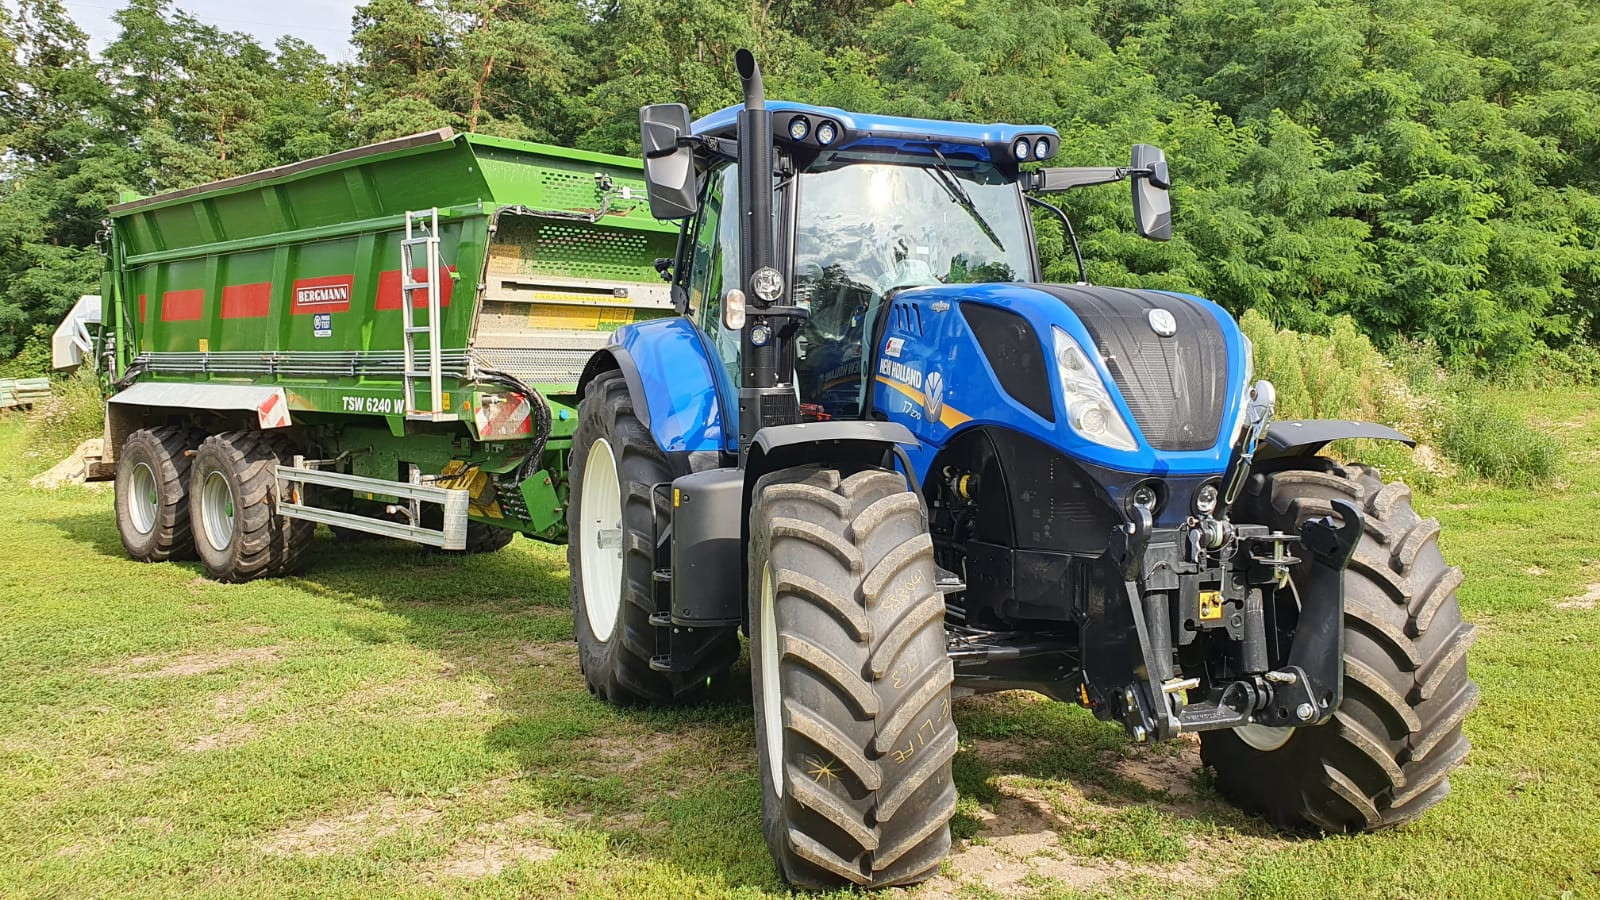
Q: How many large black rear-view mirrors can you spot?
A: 2